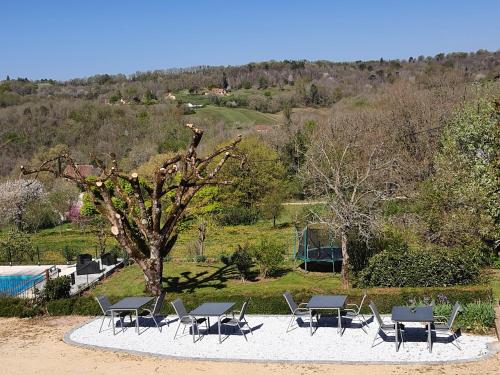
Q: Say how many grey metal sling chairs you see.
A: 8